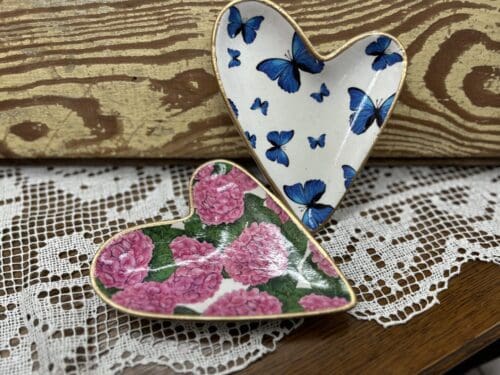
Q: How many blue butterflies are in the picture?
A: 13